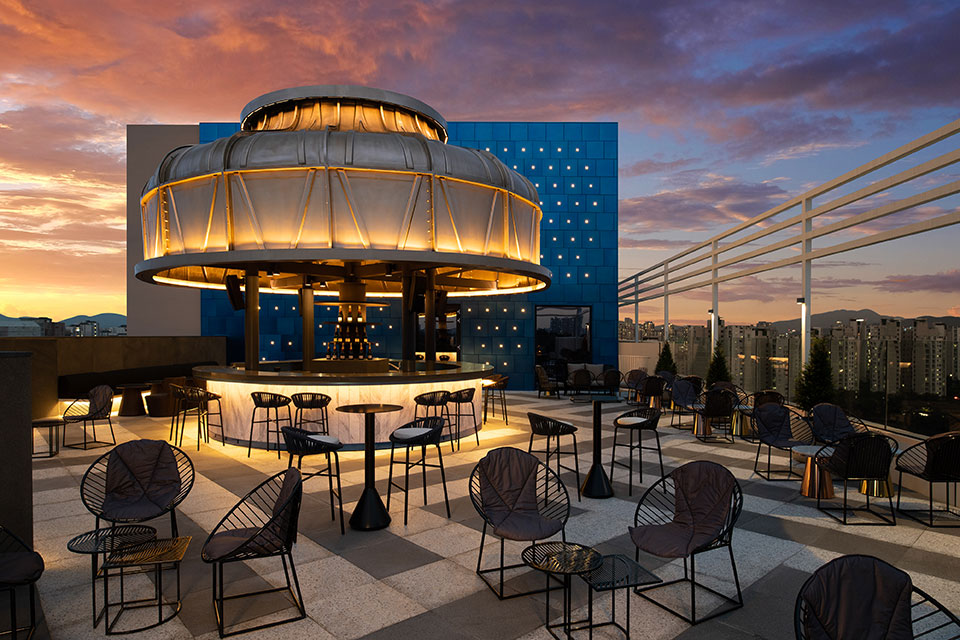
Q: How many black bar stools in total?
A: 12